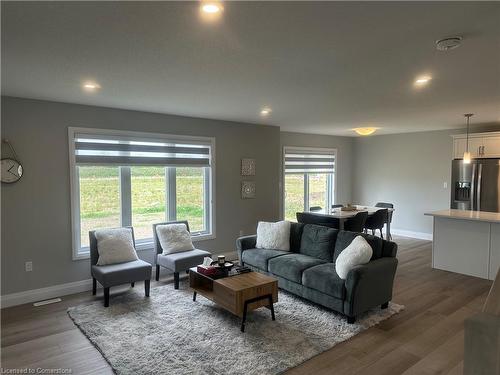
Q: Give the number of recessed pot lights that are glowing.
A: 4